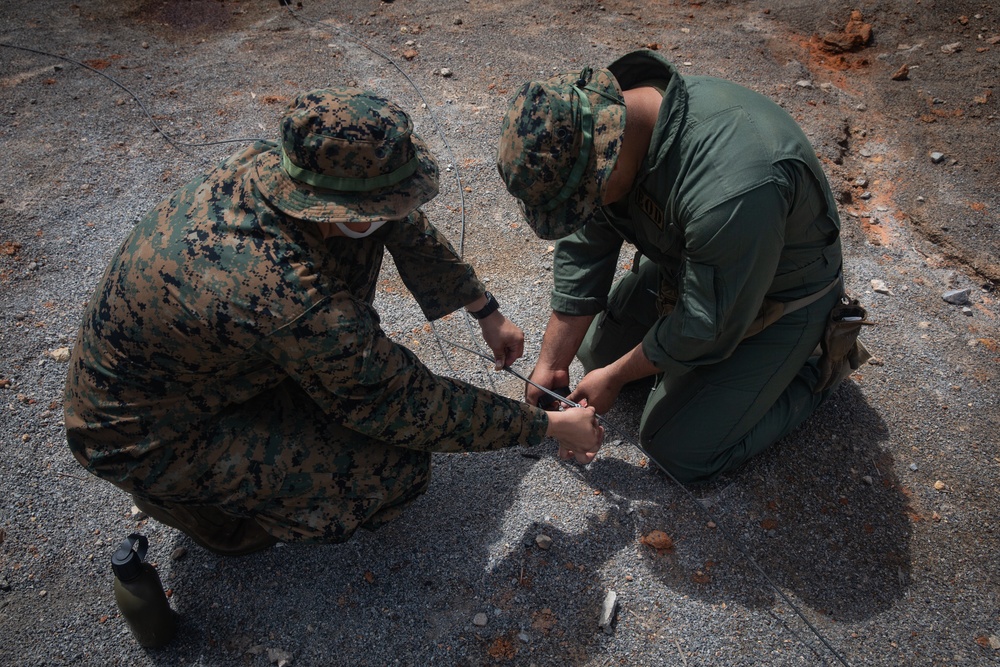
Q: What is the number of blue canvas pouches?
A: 0